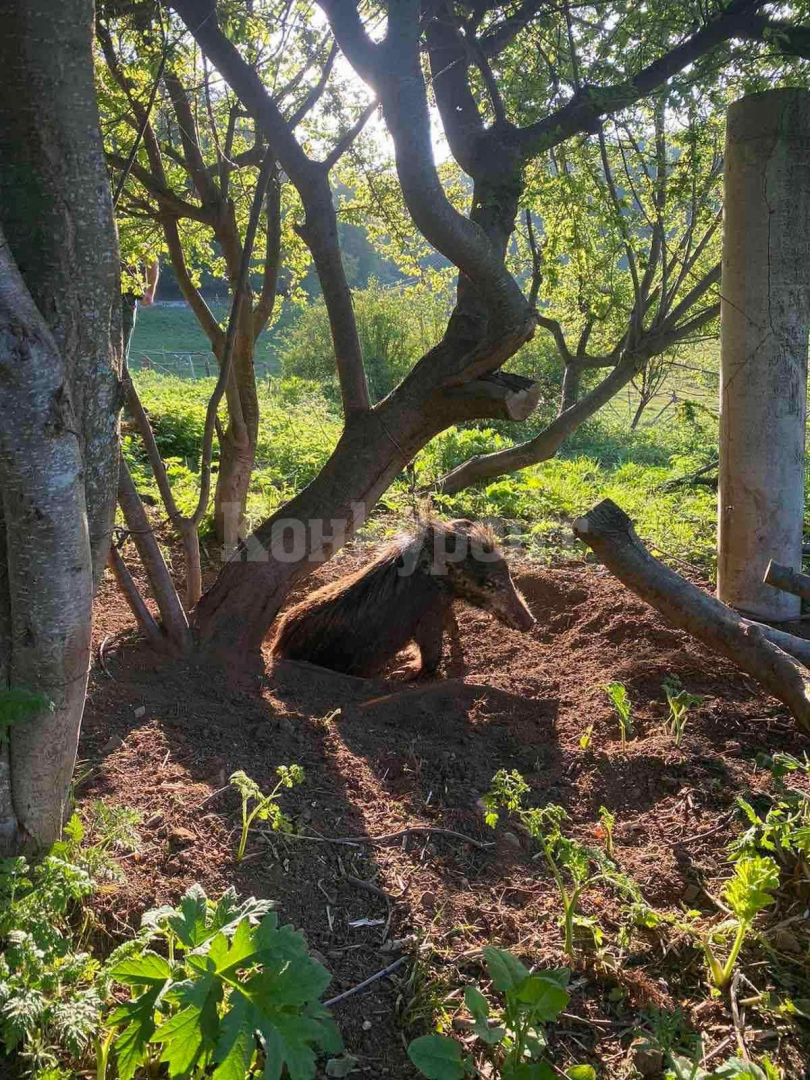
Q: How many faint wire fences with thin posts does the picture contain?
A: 1